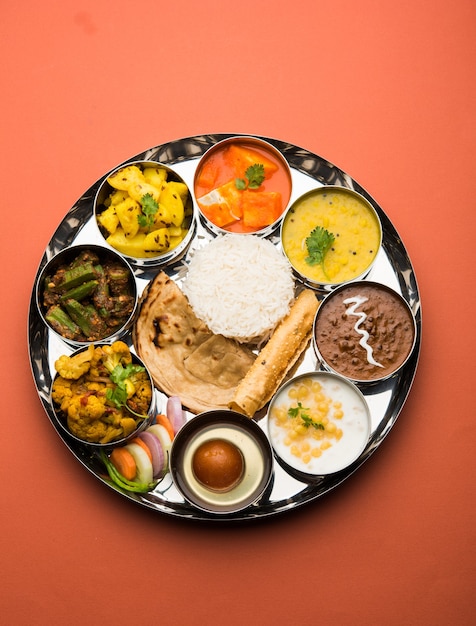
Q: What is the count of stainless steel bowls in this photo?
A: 8